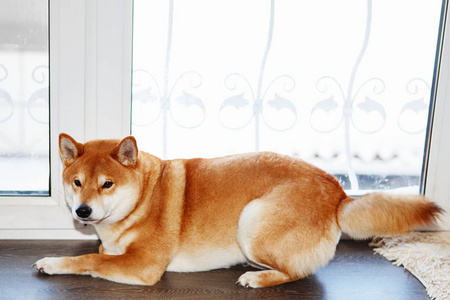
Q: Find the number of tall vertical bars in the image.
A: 3